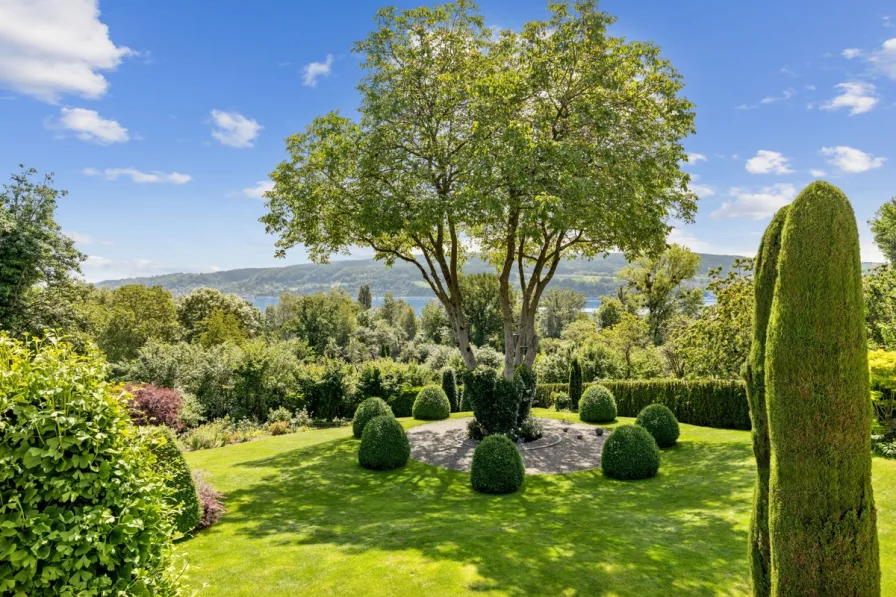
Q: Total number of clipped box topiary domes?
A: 7